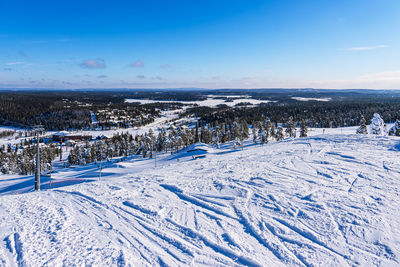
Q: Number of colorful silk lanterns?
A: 0